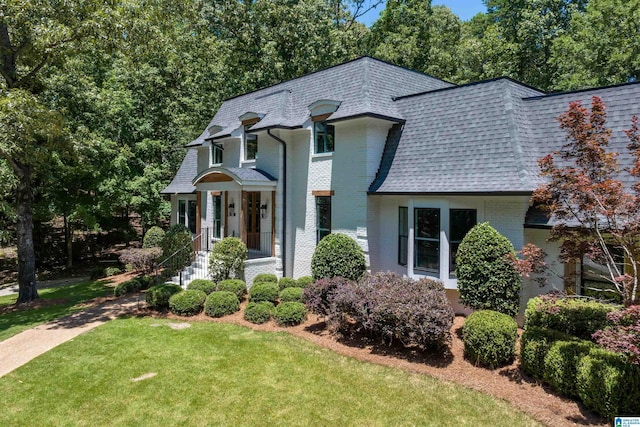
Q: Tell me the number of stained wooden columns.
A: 4